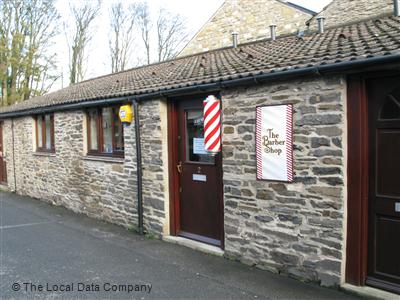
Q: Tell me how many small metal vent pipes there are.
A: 3